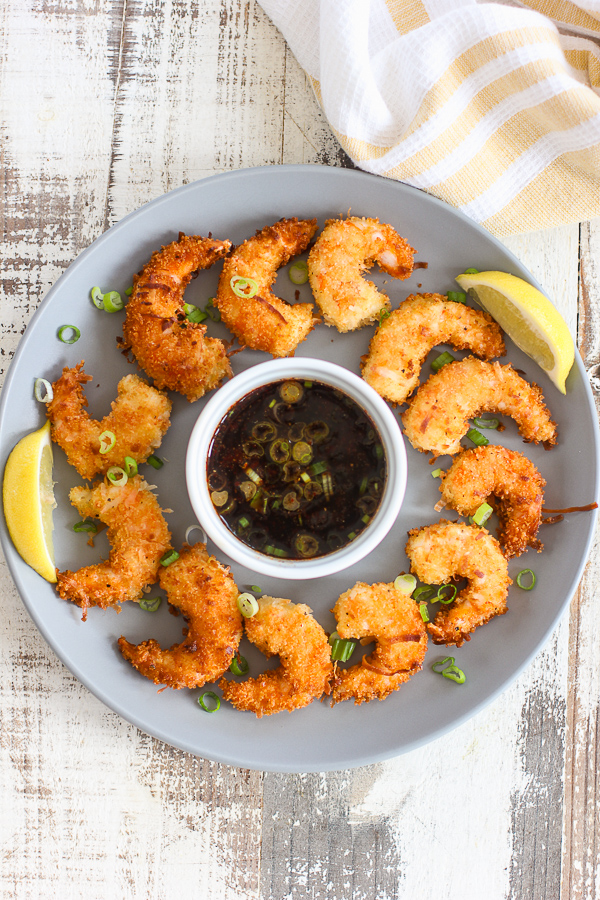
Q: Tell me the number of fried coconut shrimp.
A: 12